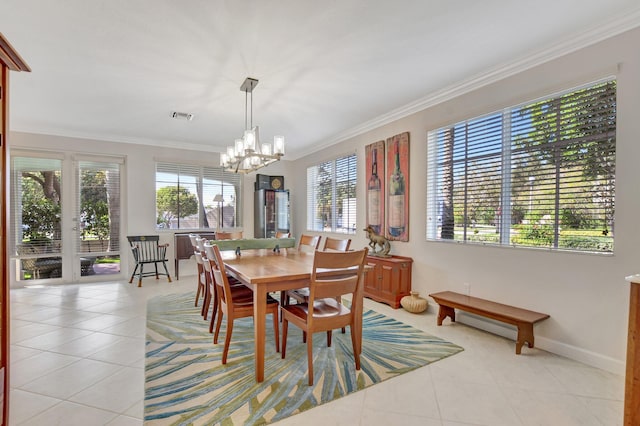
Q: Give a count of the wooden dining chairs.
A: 8